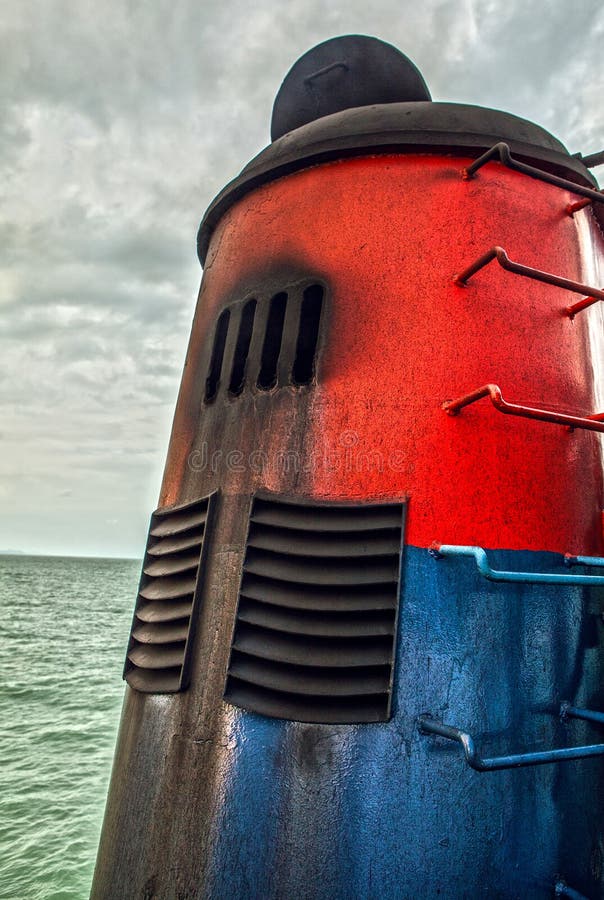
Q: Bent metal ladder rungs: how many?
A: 5